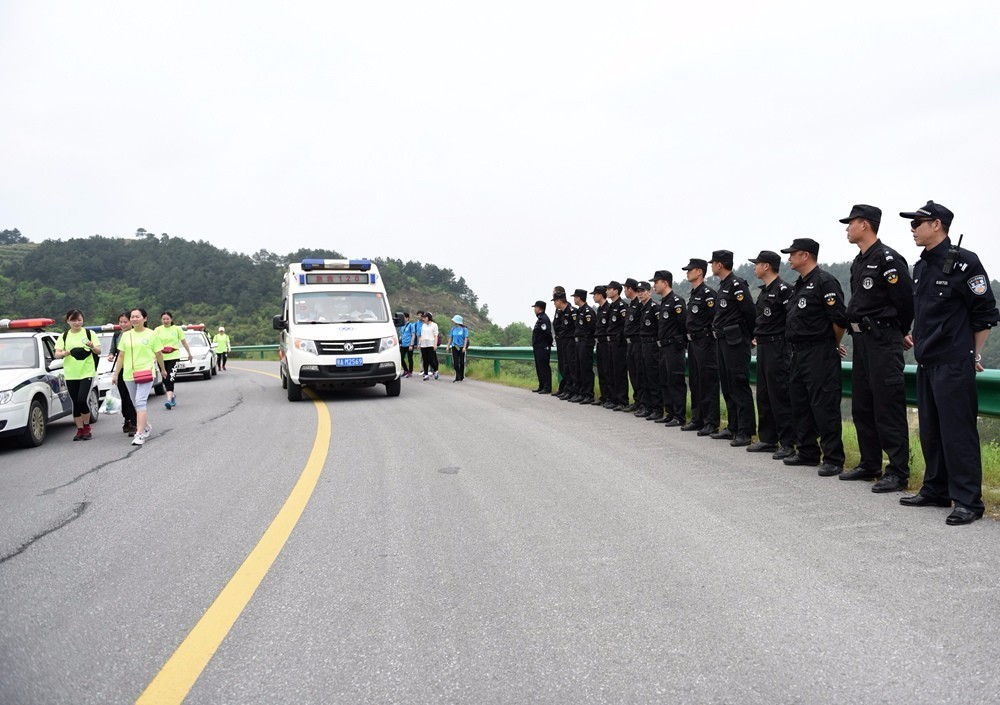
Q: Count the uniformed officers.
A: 15